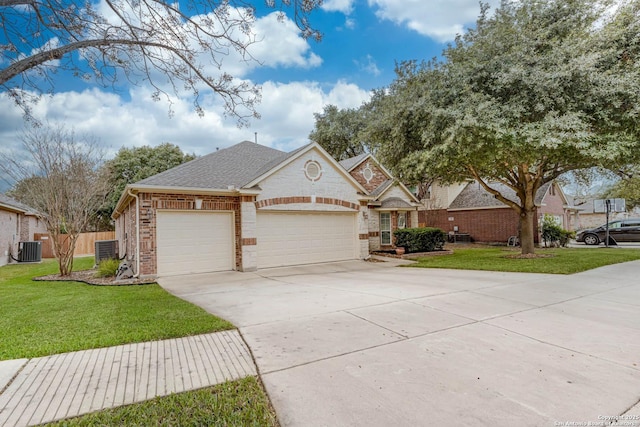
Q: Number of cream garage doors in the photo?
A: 2